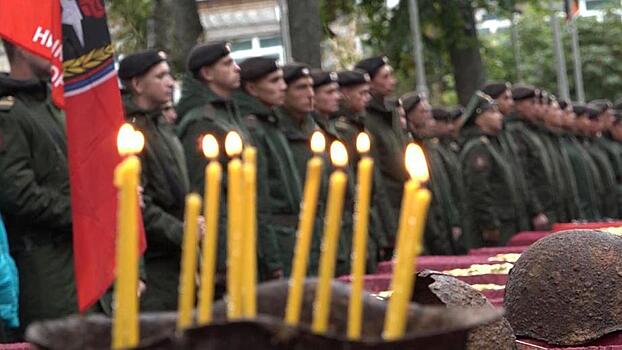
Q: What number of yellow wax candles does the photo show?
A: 11